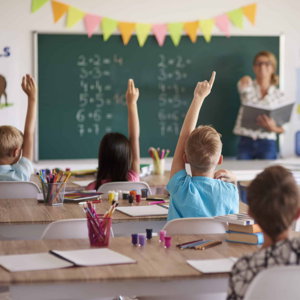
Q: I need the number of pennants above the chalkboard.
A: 14